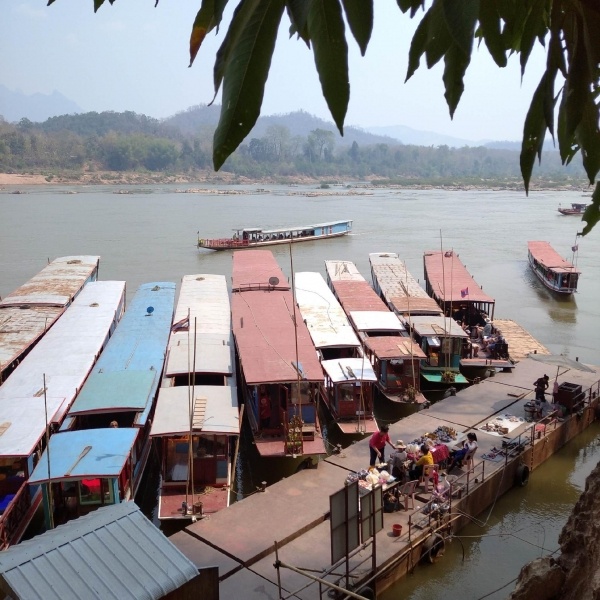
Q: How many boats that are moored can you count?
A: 9